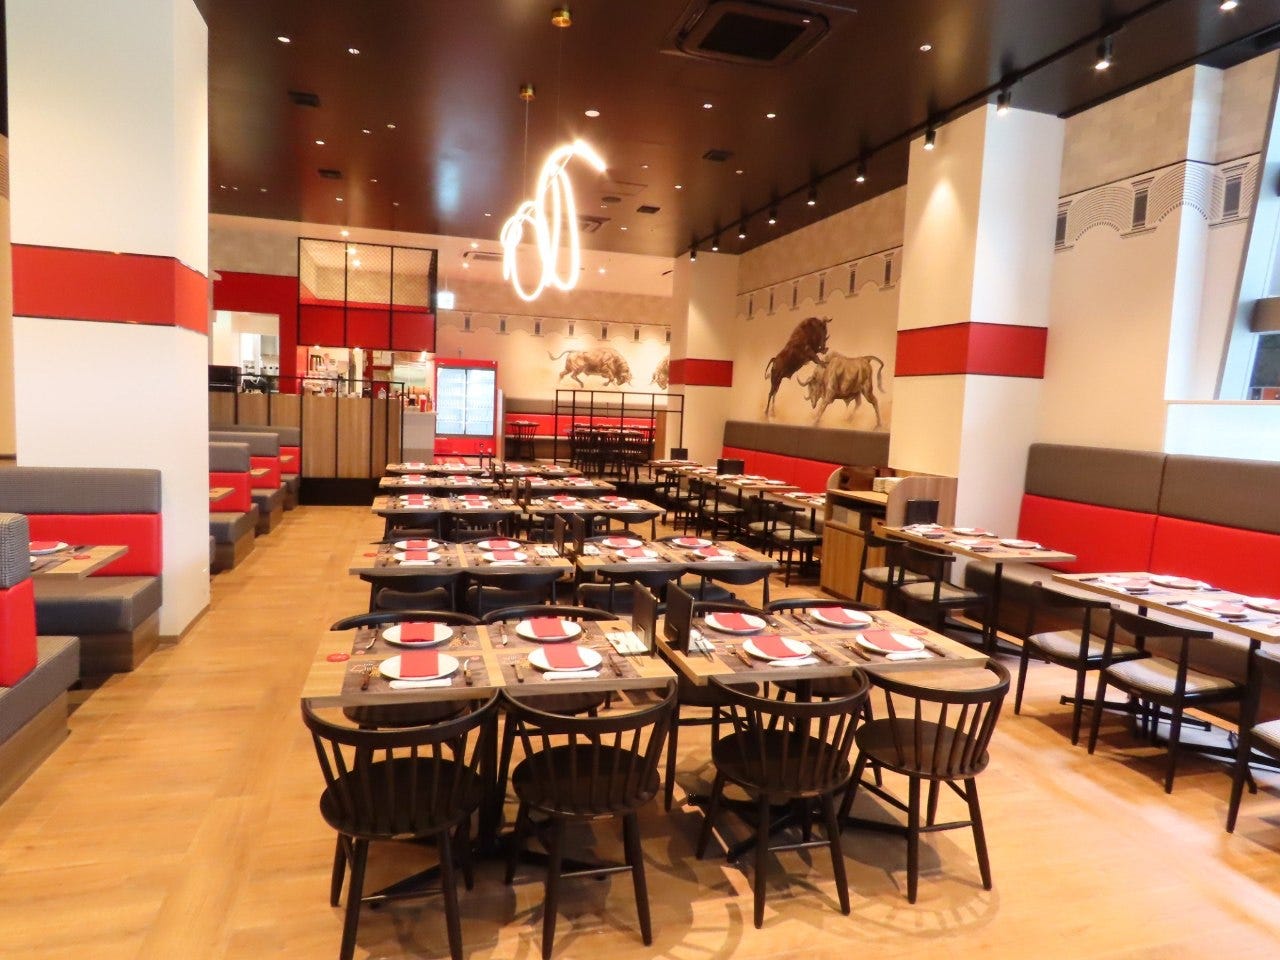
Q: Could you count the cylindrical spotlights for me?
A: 10